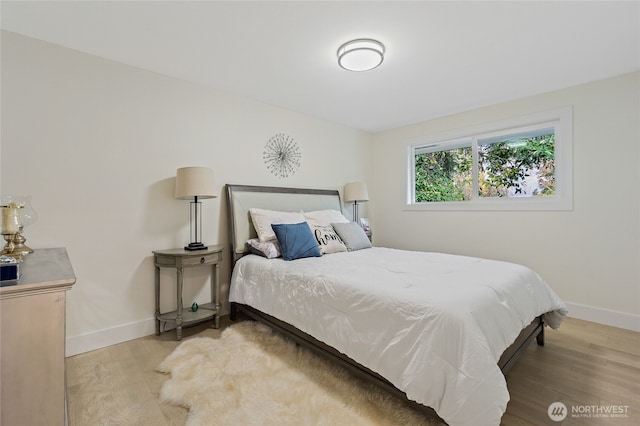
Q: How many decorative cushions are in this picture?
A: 3